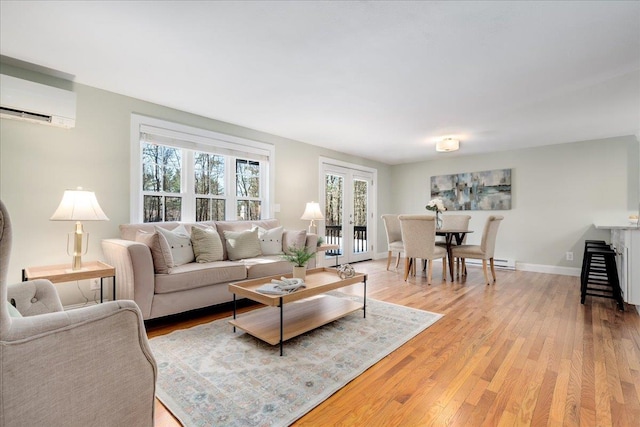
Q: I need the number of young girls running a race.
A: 0